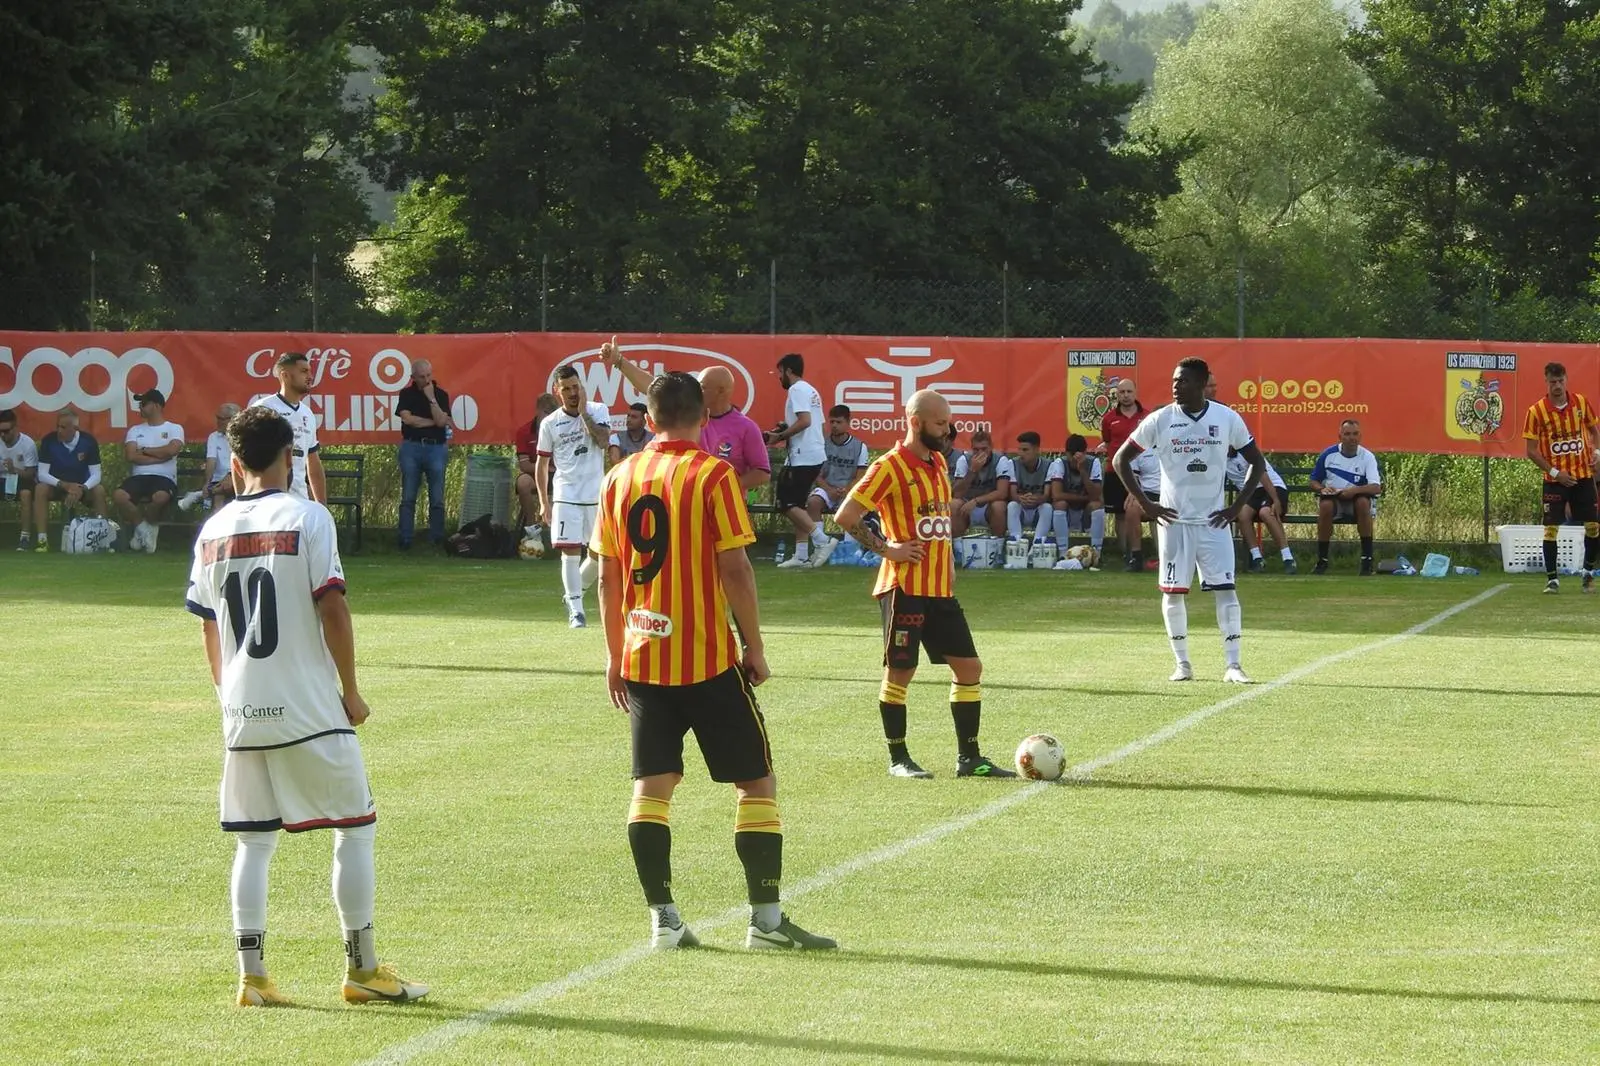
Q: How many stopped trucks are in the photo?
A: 0